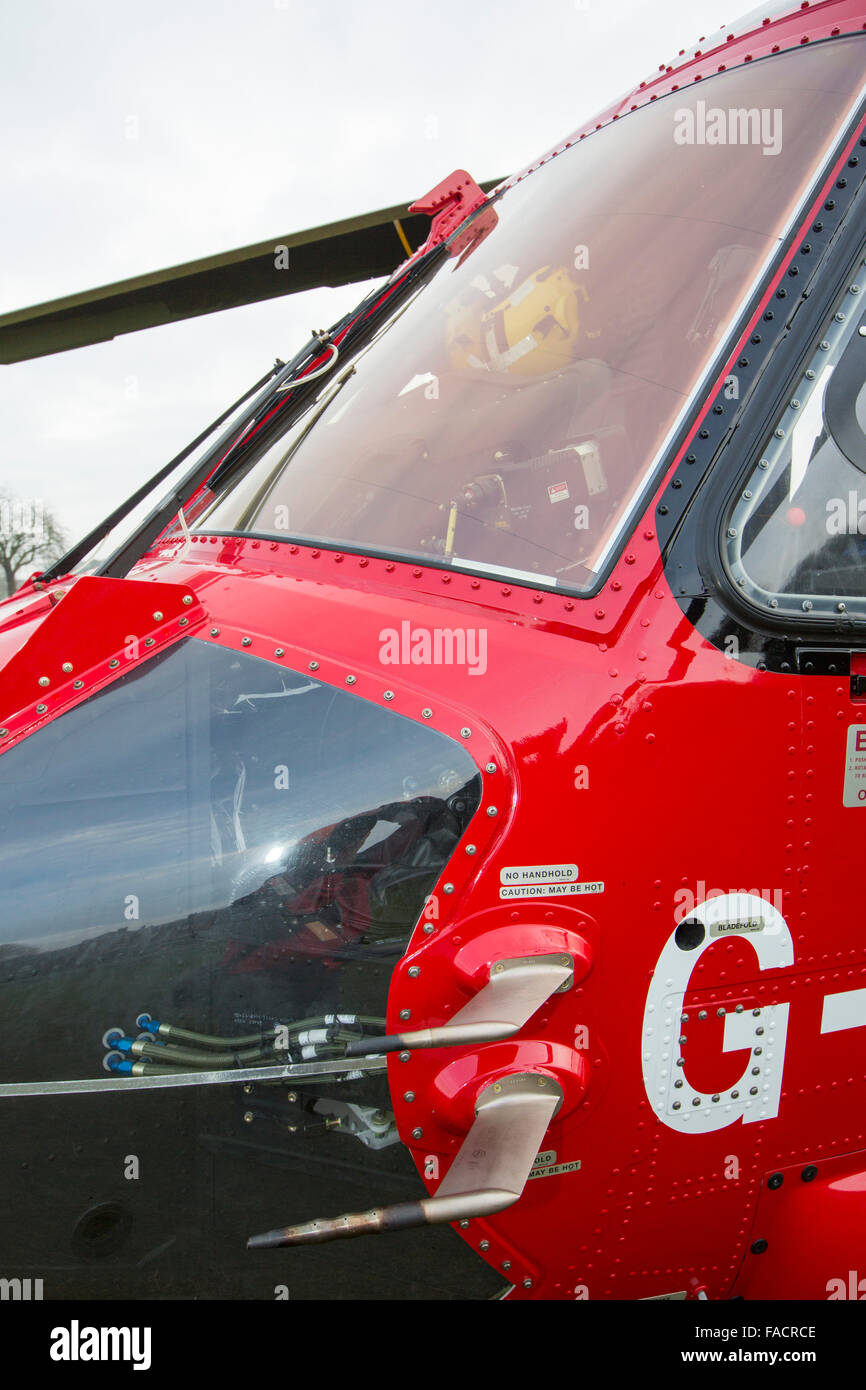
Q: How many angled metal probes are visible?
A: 2